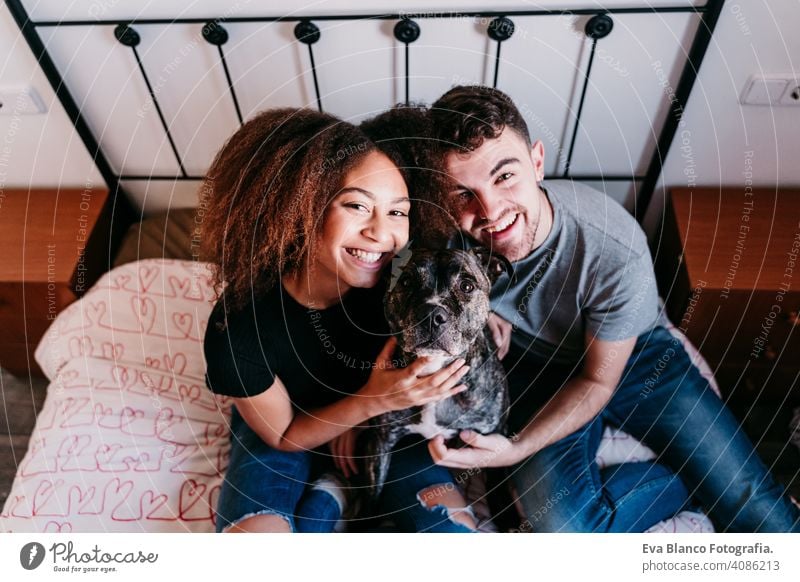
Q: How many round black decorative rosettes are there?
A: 6